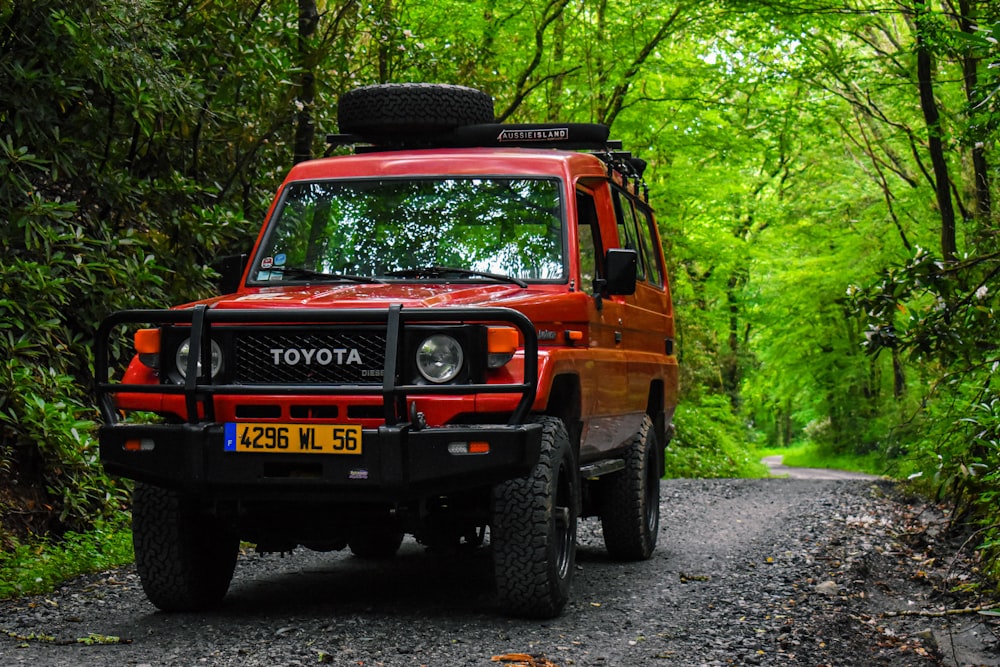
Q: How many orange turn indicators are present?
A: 5